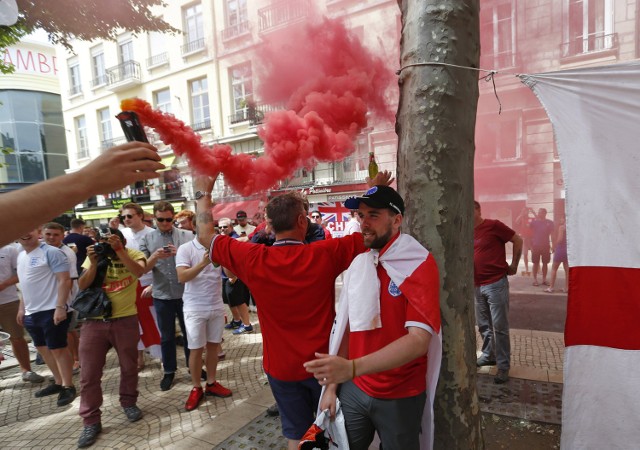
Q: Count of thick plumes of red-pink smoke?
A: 1